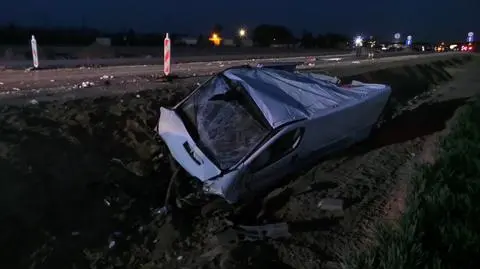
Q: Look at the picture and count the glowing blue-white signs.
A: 3